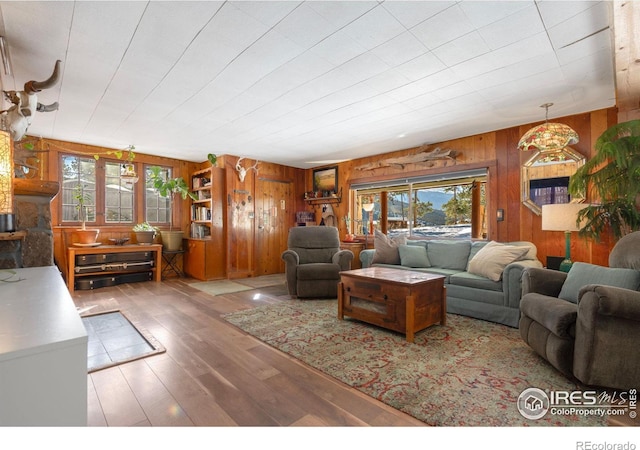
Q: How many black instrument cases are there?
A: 3